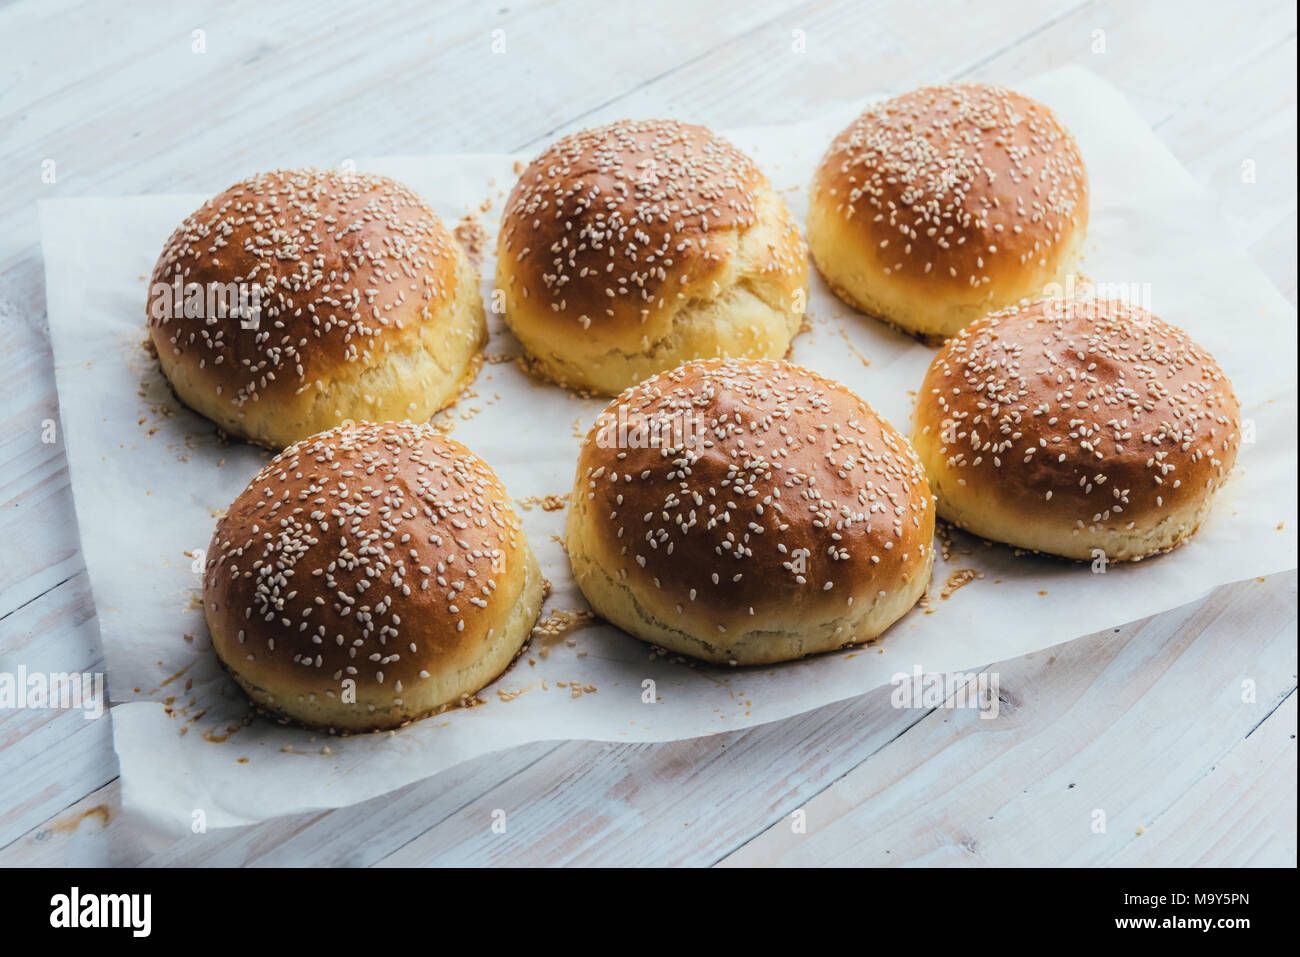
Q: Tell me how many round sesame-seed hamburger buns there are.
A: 6